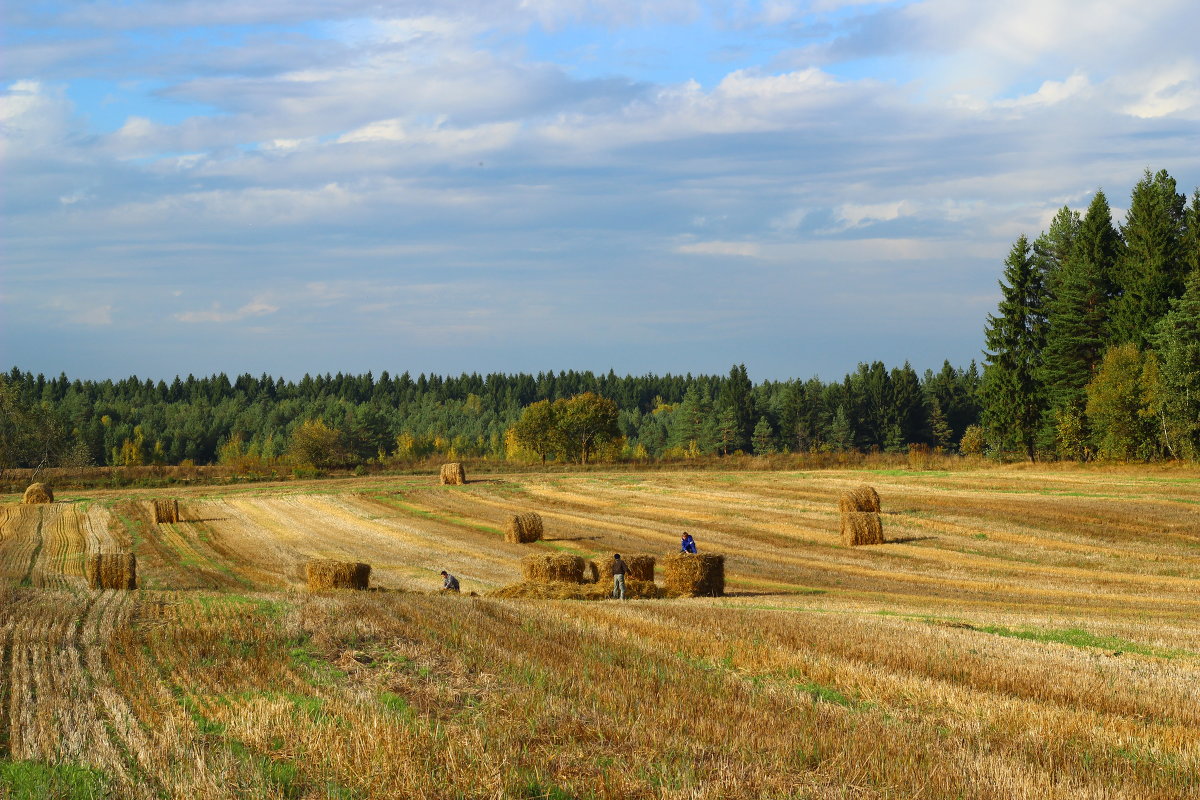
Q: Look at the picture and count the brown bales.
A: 11